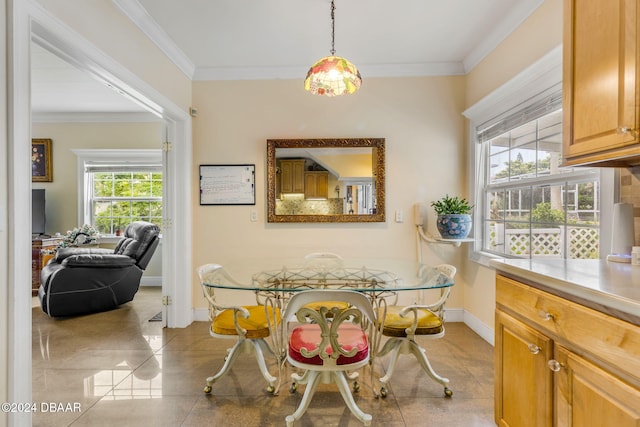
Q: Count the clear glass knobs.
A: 4